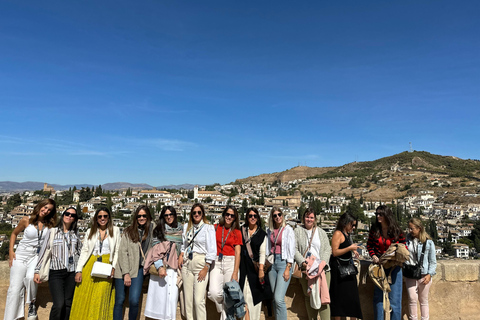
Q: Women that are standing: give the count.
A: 13